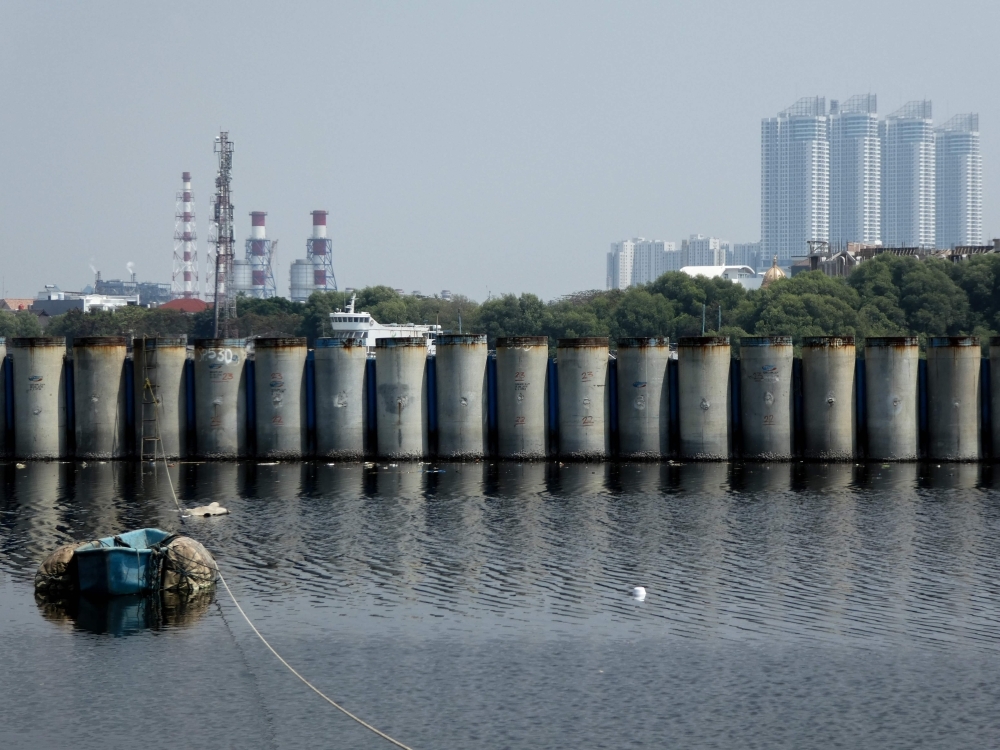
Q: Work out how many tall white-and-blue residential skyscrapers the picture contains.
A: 4